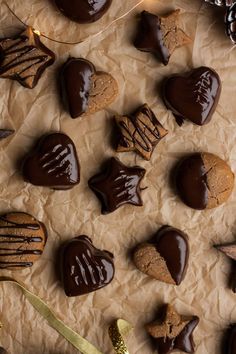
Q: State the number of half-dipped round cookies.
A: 1